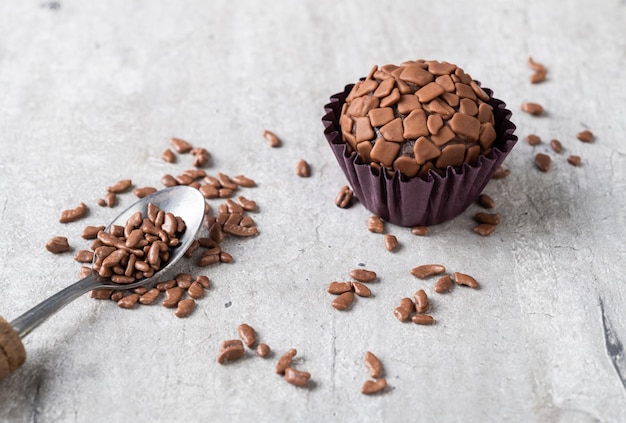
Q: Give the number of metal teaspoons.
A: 1